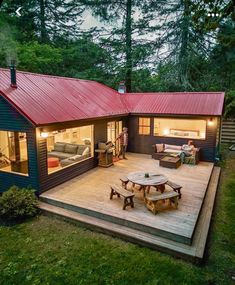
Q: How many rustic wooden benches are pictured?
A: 4